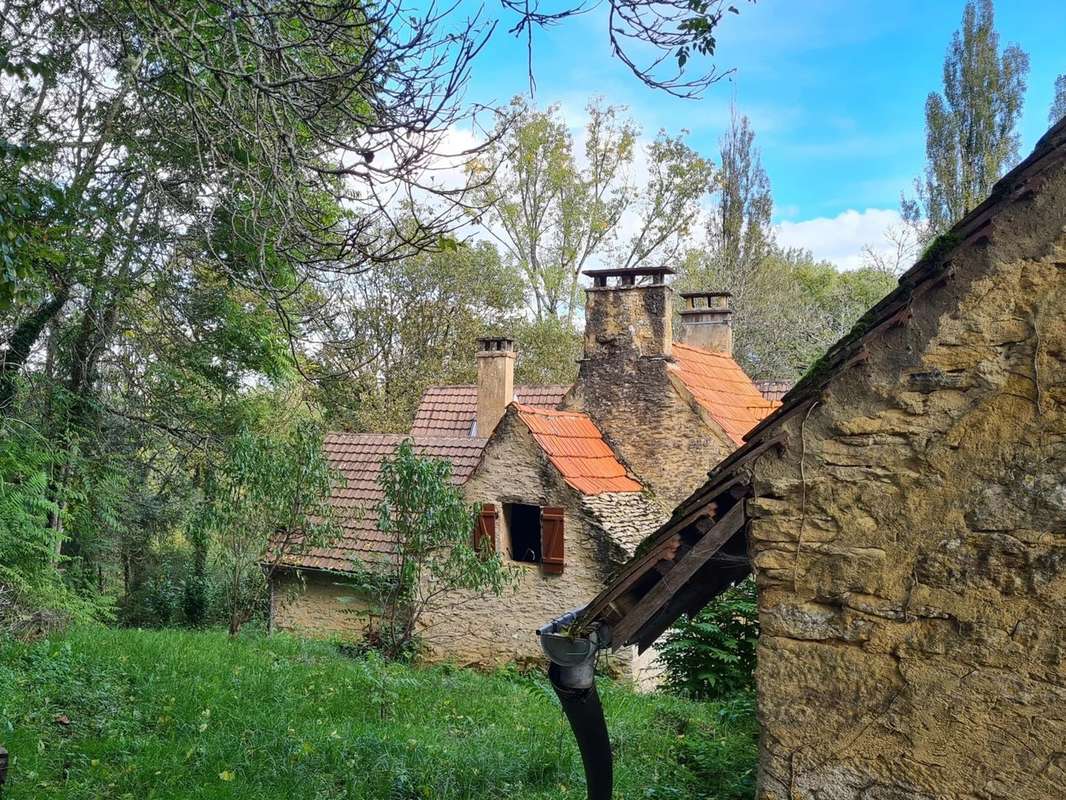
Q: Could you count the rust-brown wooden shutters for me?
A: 2